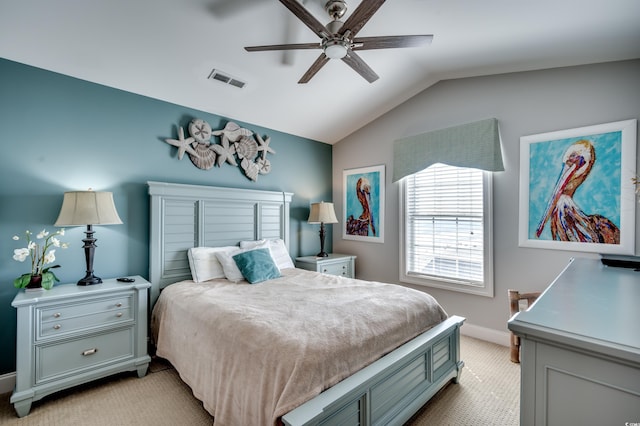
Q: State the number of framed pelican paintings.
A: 2